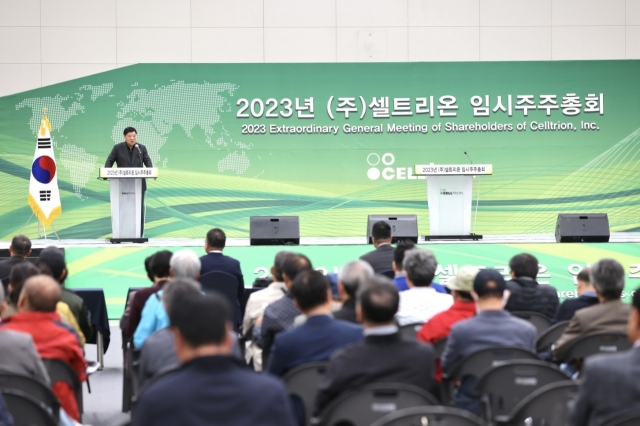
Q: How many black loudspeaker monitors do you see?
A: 3